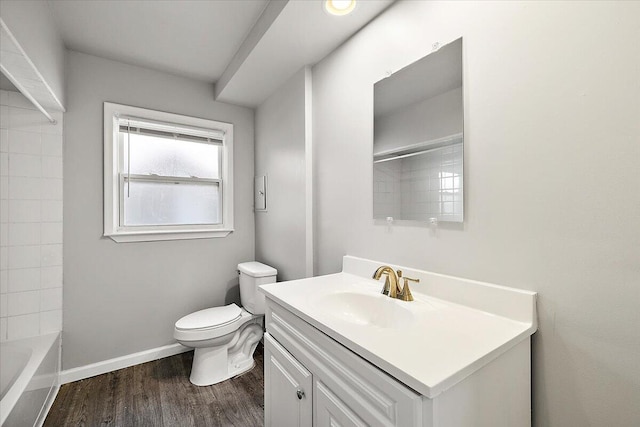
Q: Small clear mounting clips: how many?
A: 4